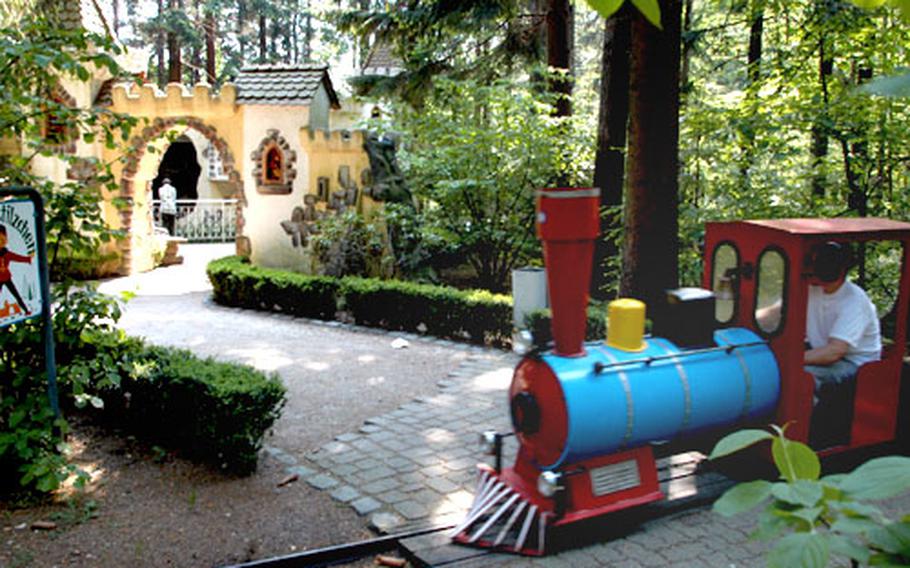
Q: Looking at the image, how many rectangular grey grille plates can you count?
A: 1